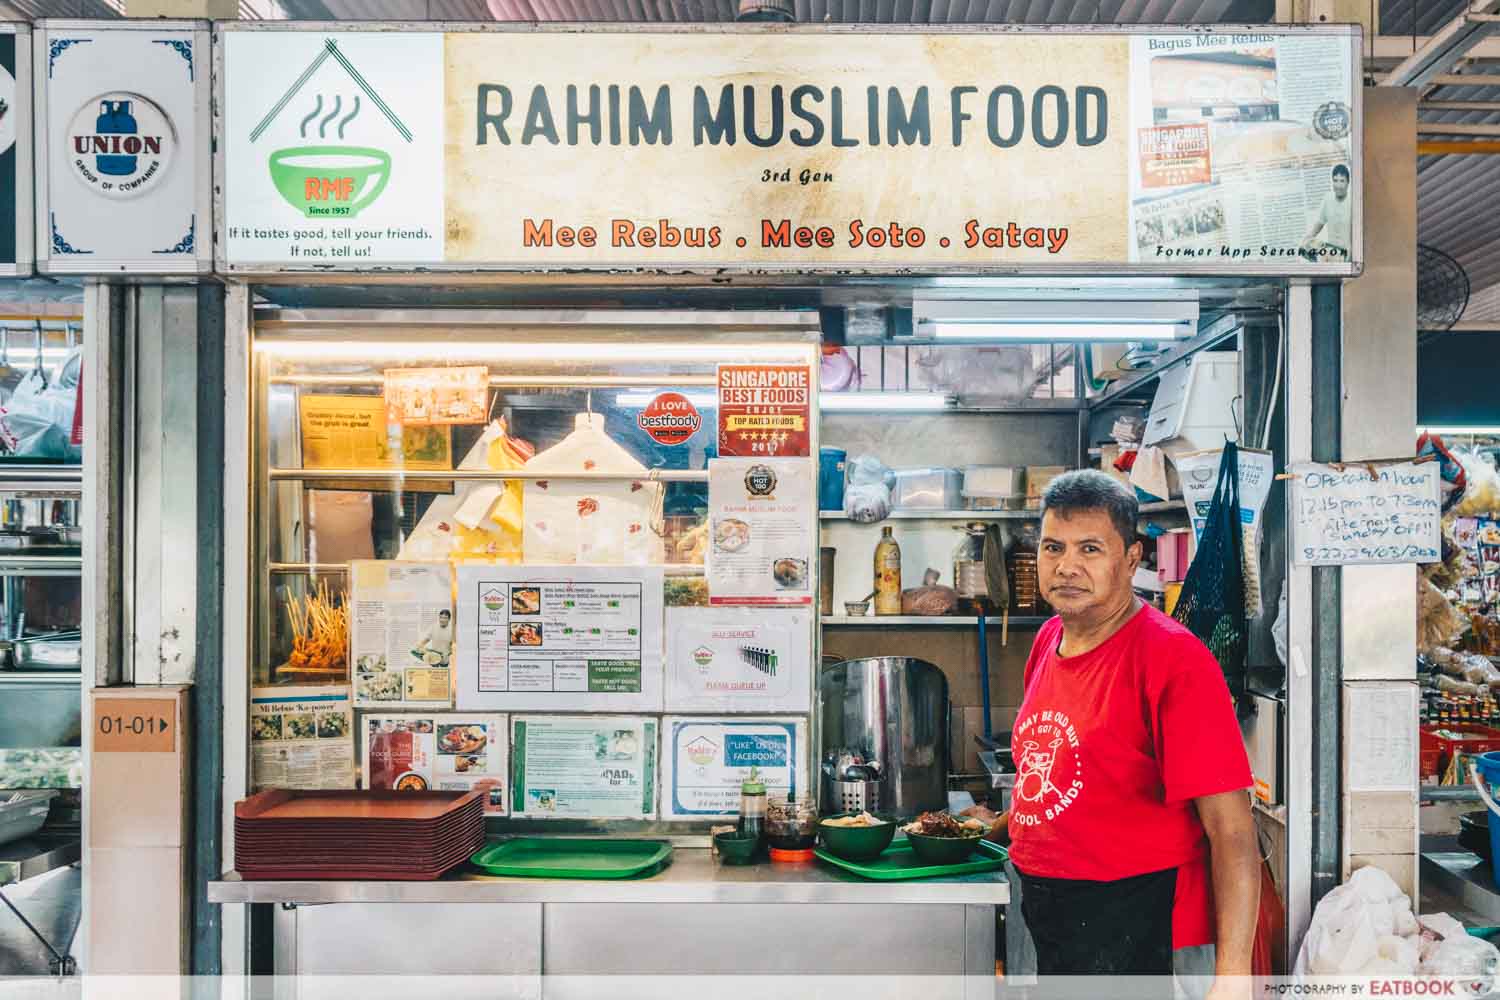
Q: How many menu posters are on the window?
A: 1